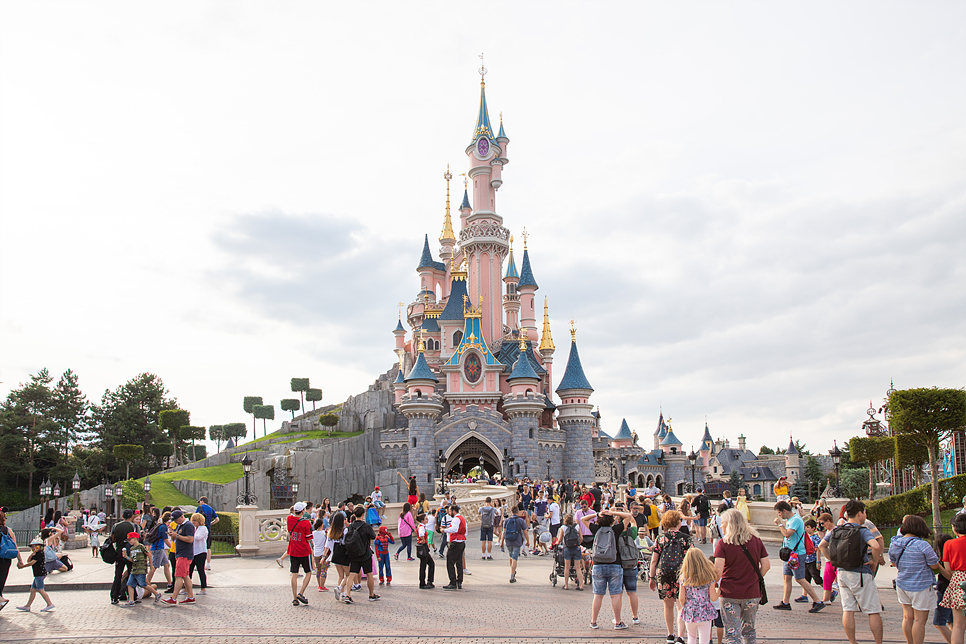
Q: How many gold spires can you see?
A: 2